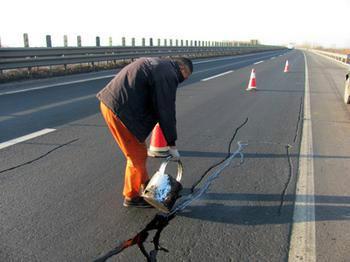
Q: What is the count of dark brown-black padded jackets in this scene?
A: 1